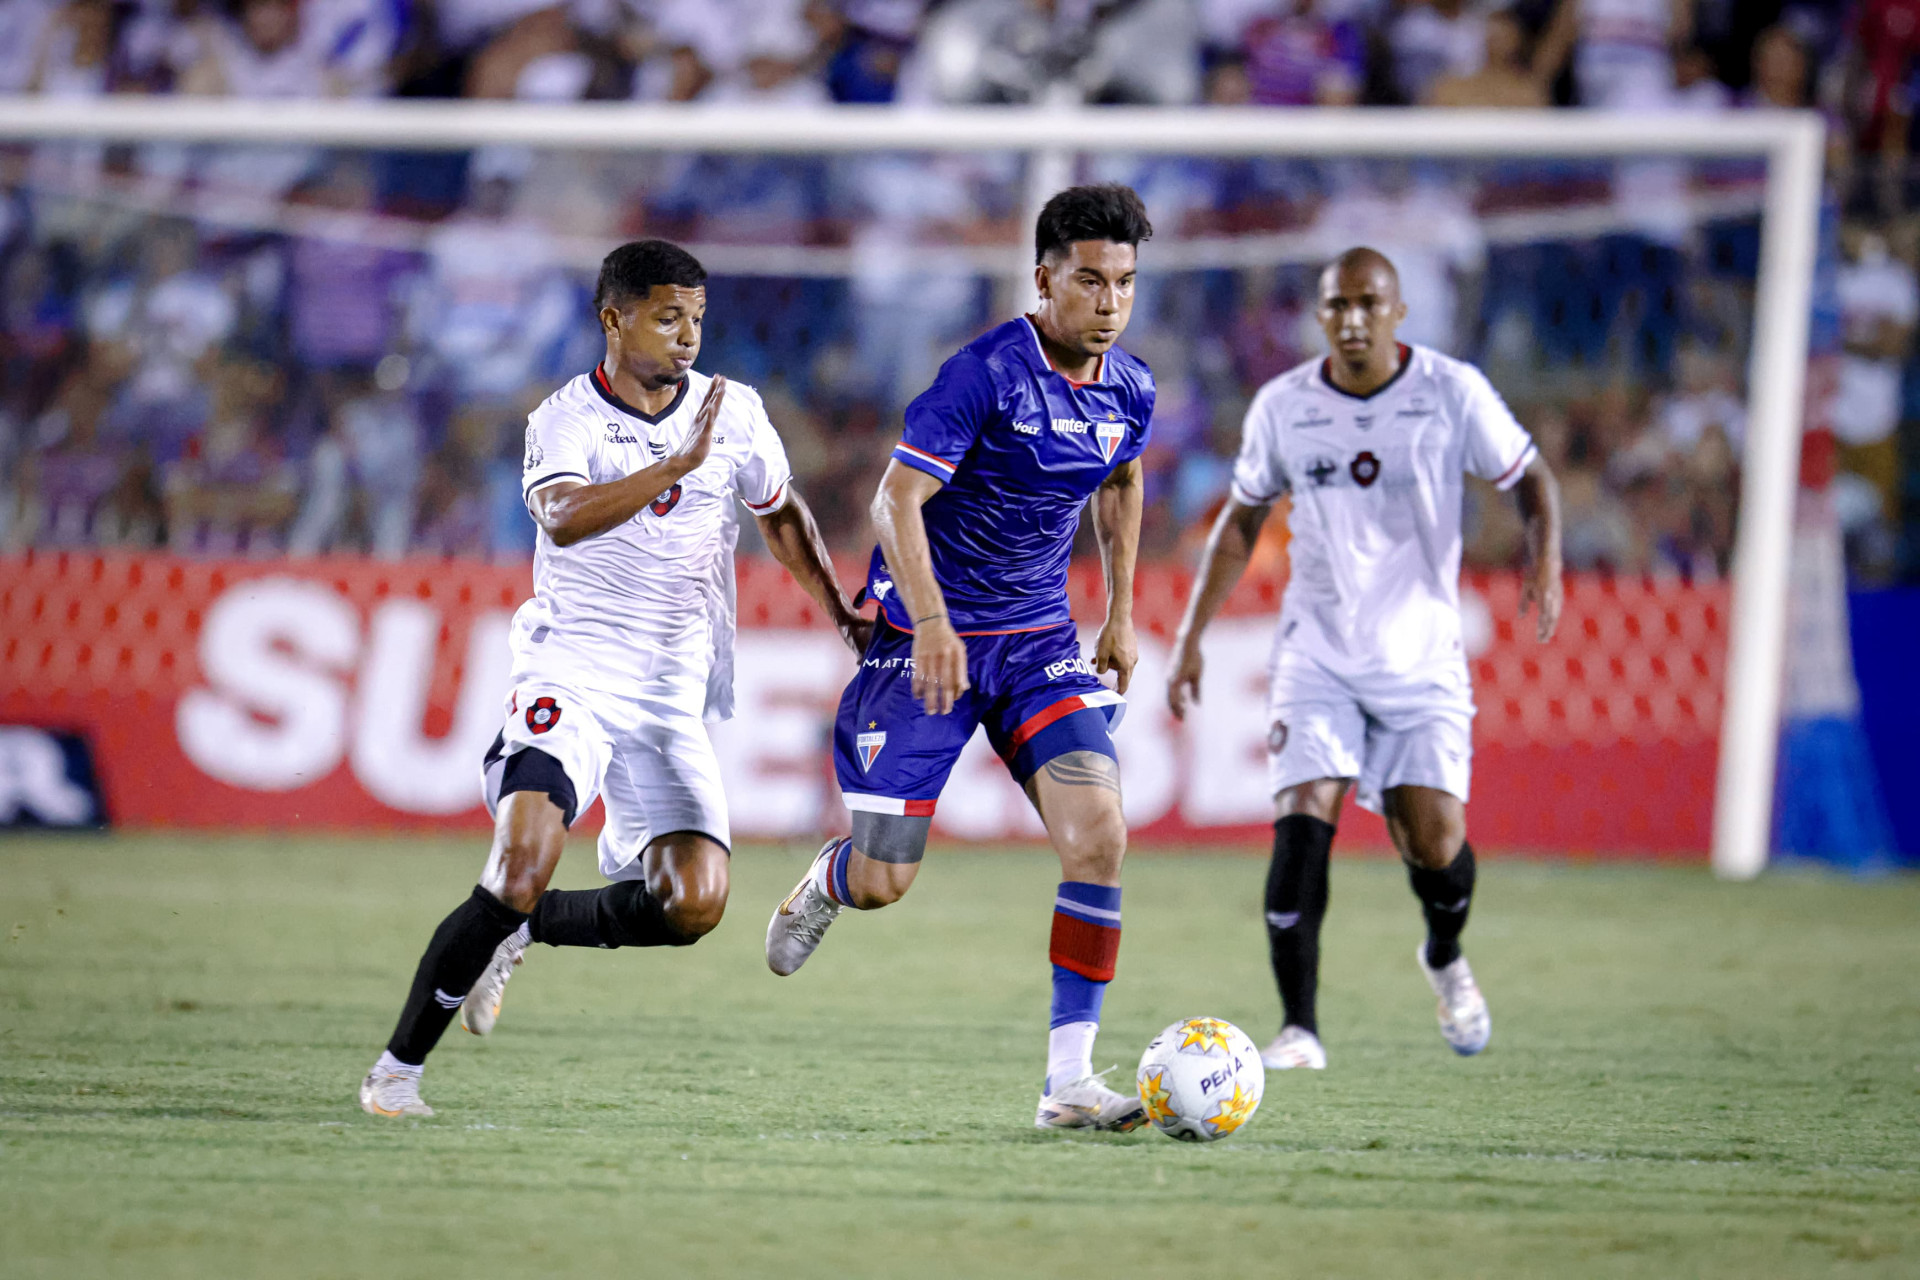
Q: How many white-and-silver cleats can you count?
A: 6